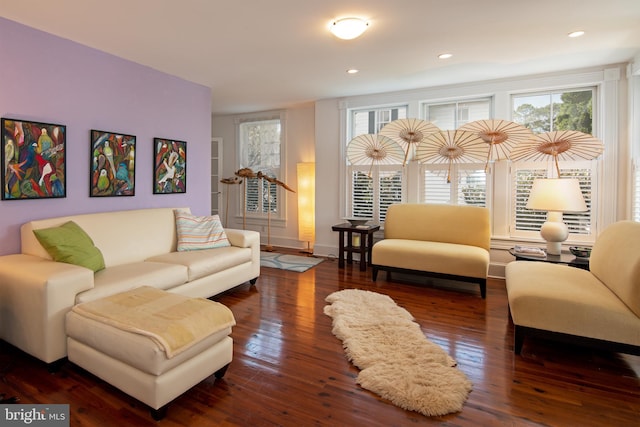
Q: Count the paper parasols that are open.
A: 5